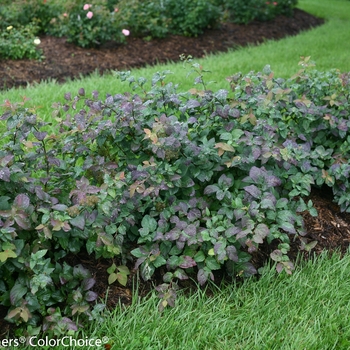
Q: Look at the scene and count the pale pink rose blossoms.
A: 3